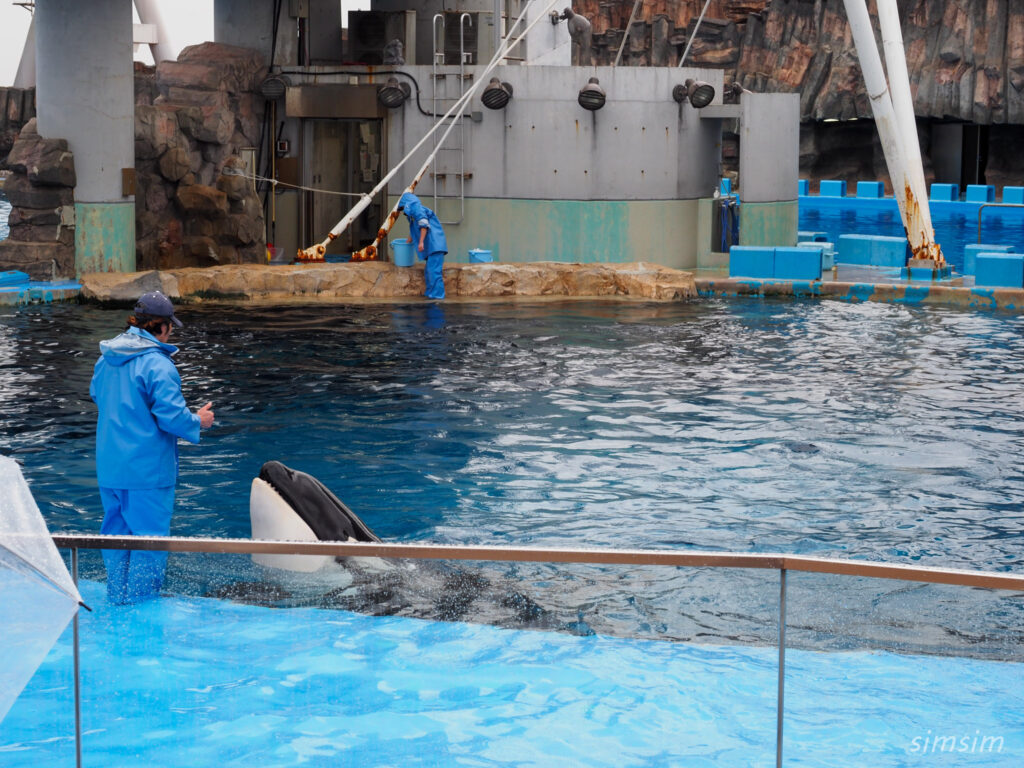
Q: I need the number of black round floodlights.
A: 5